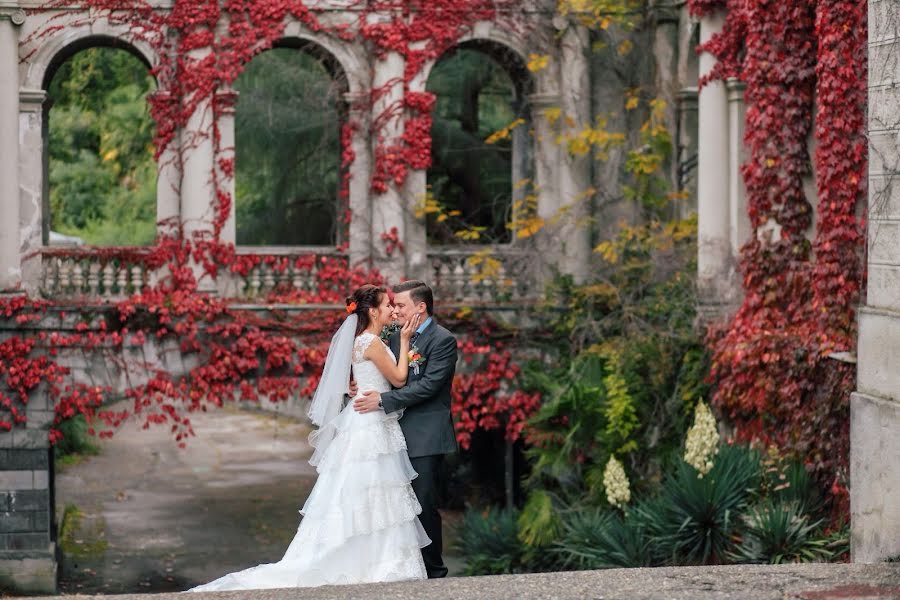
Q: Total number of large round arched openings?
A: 3